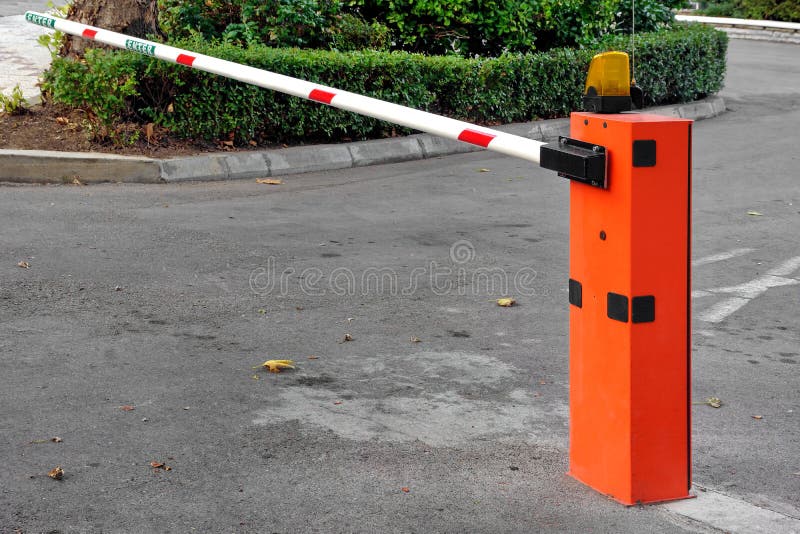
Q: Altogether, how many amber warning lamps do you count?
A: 1